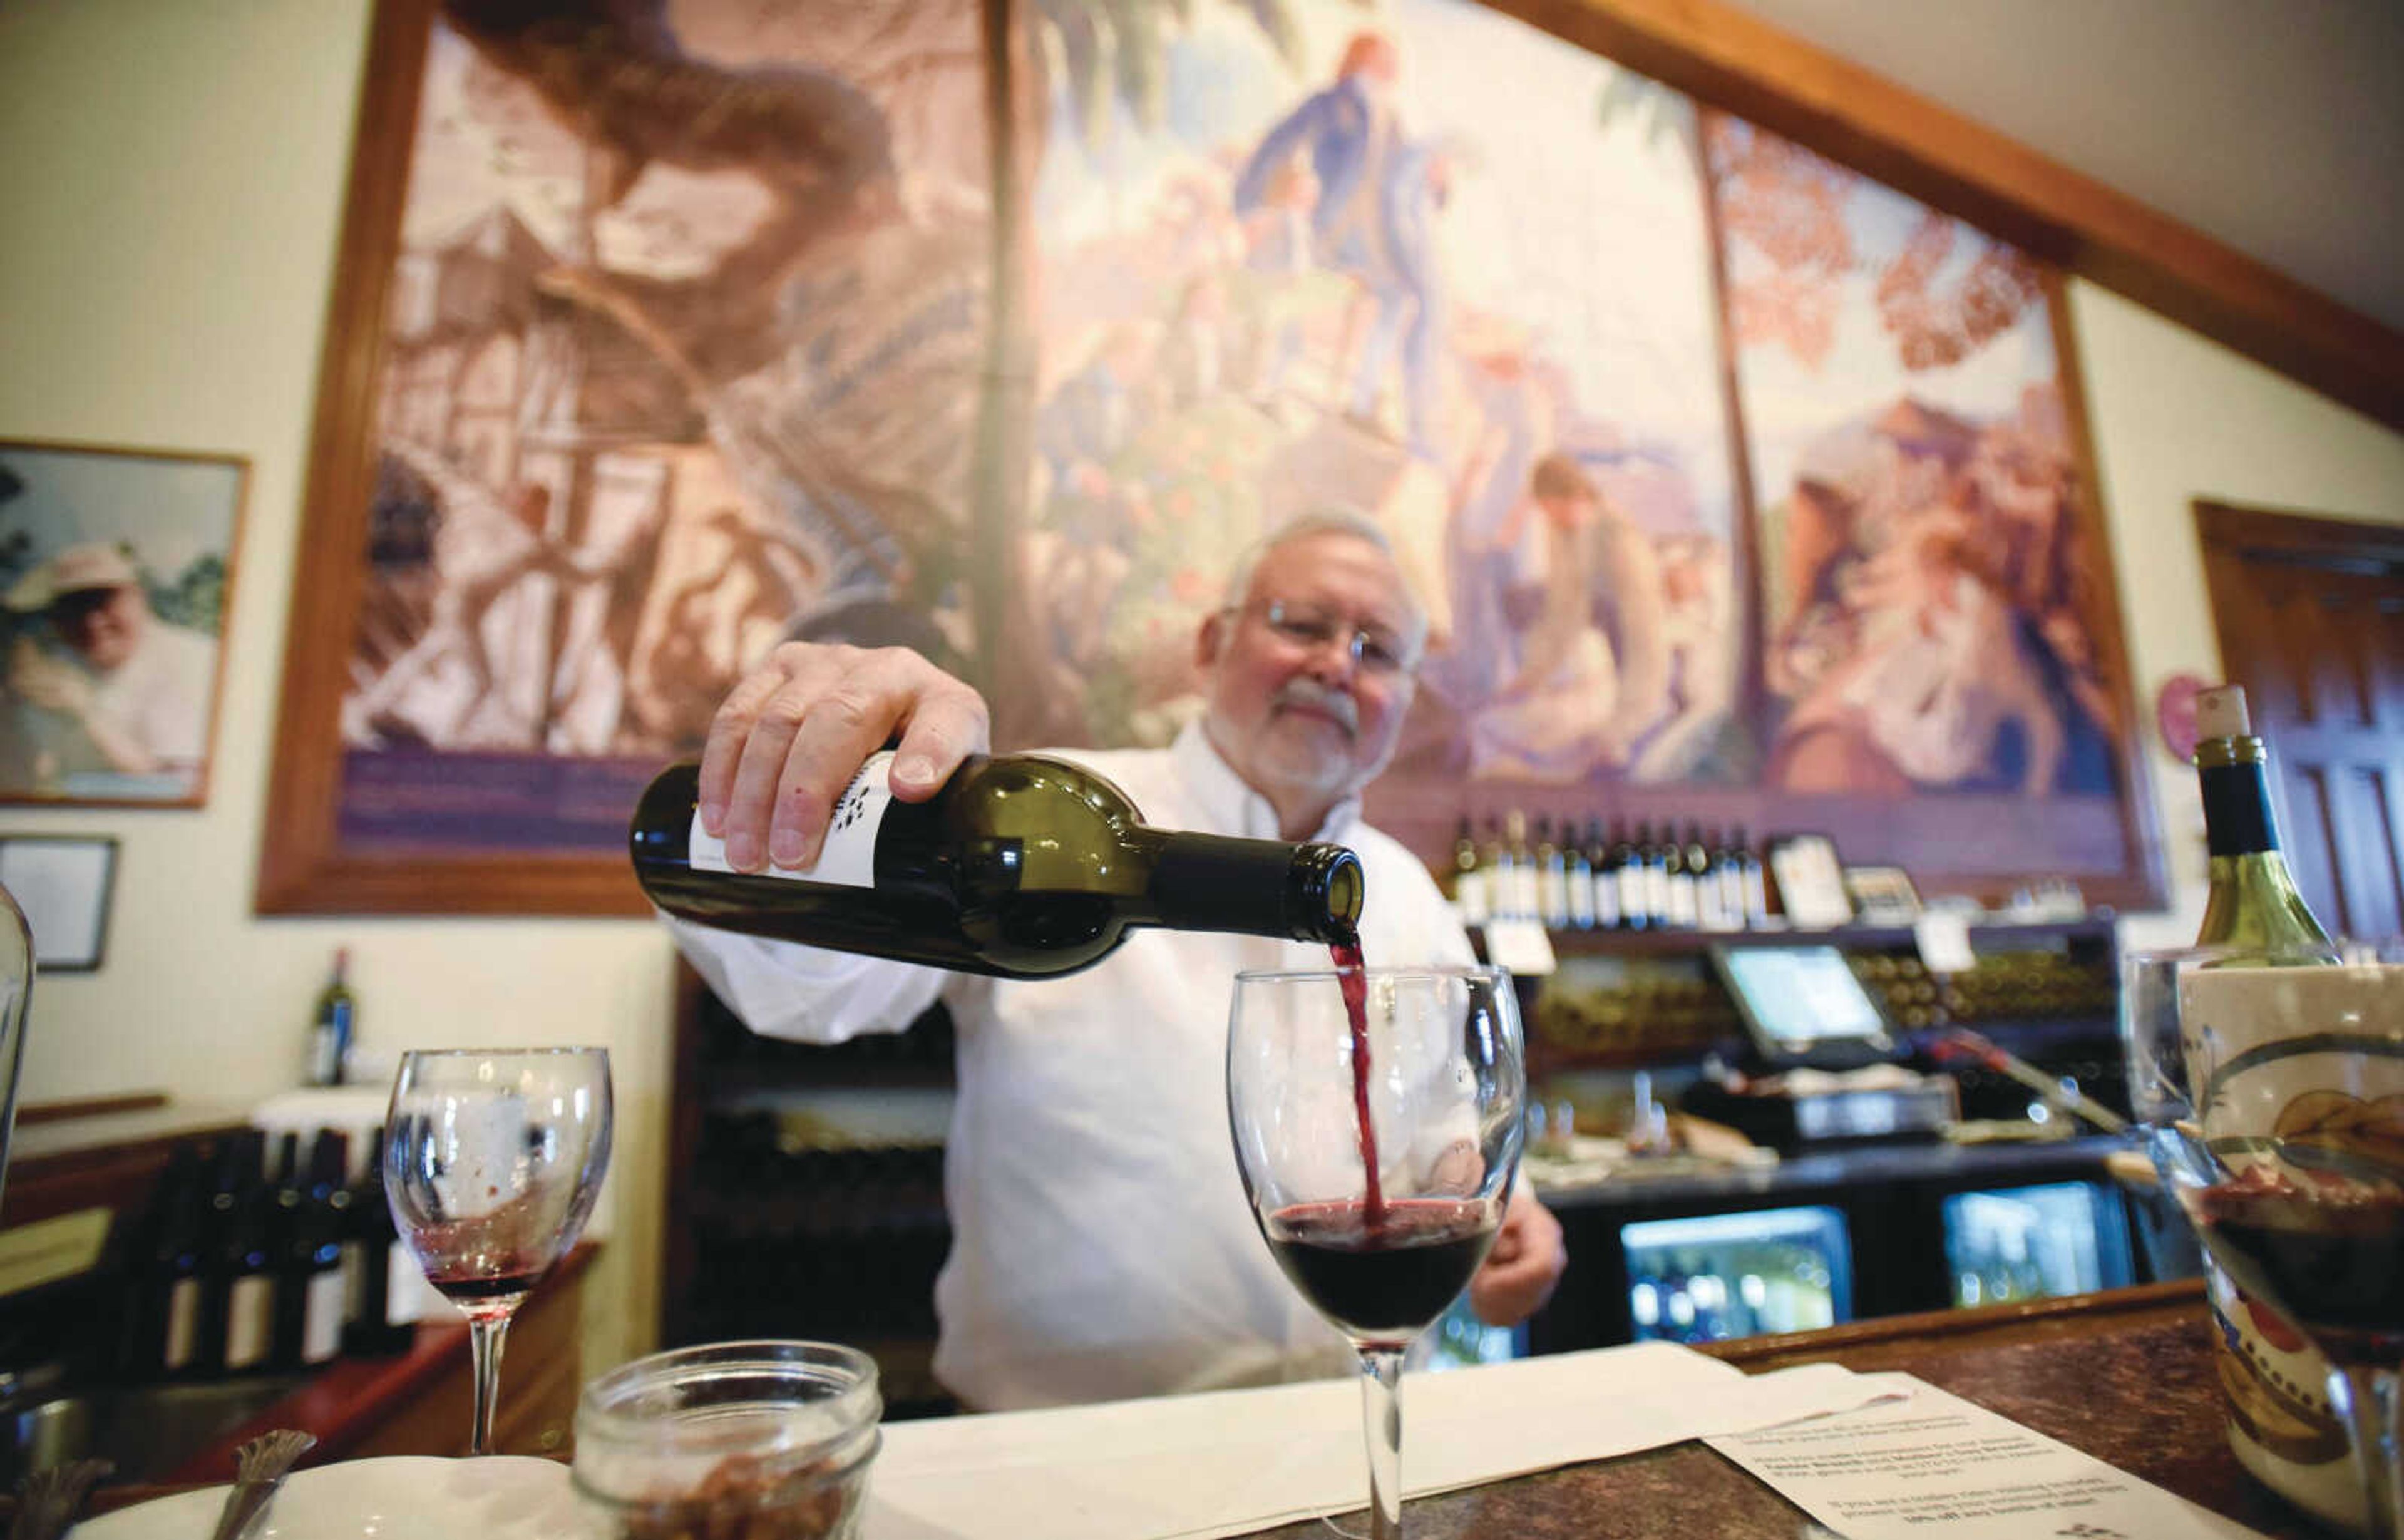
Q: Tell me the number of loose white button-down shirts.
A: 1